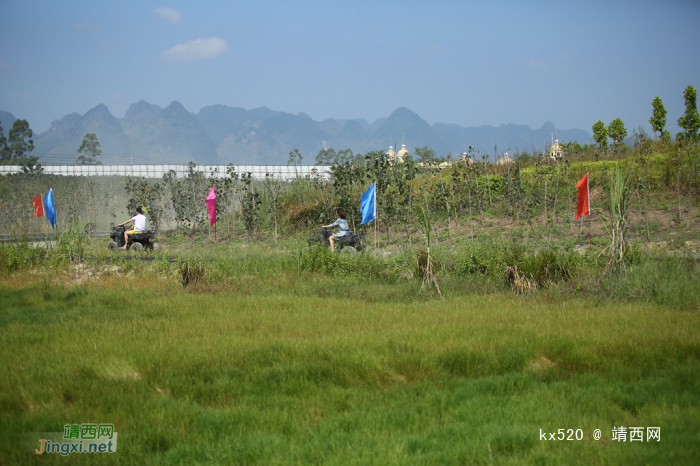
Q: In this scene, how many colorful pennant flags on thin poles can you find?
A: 5